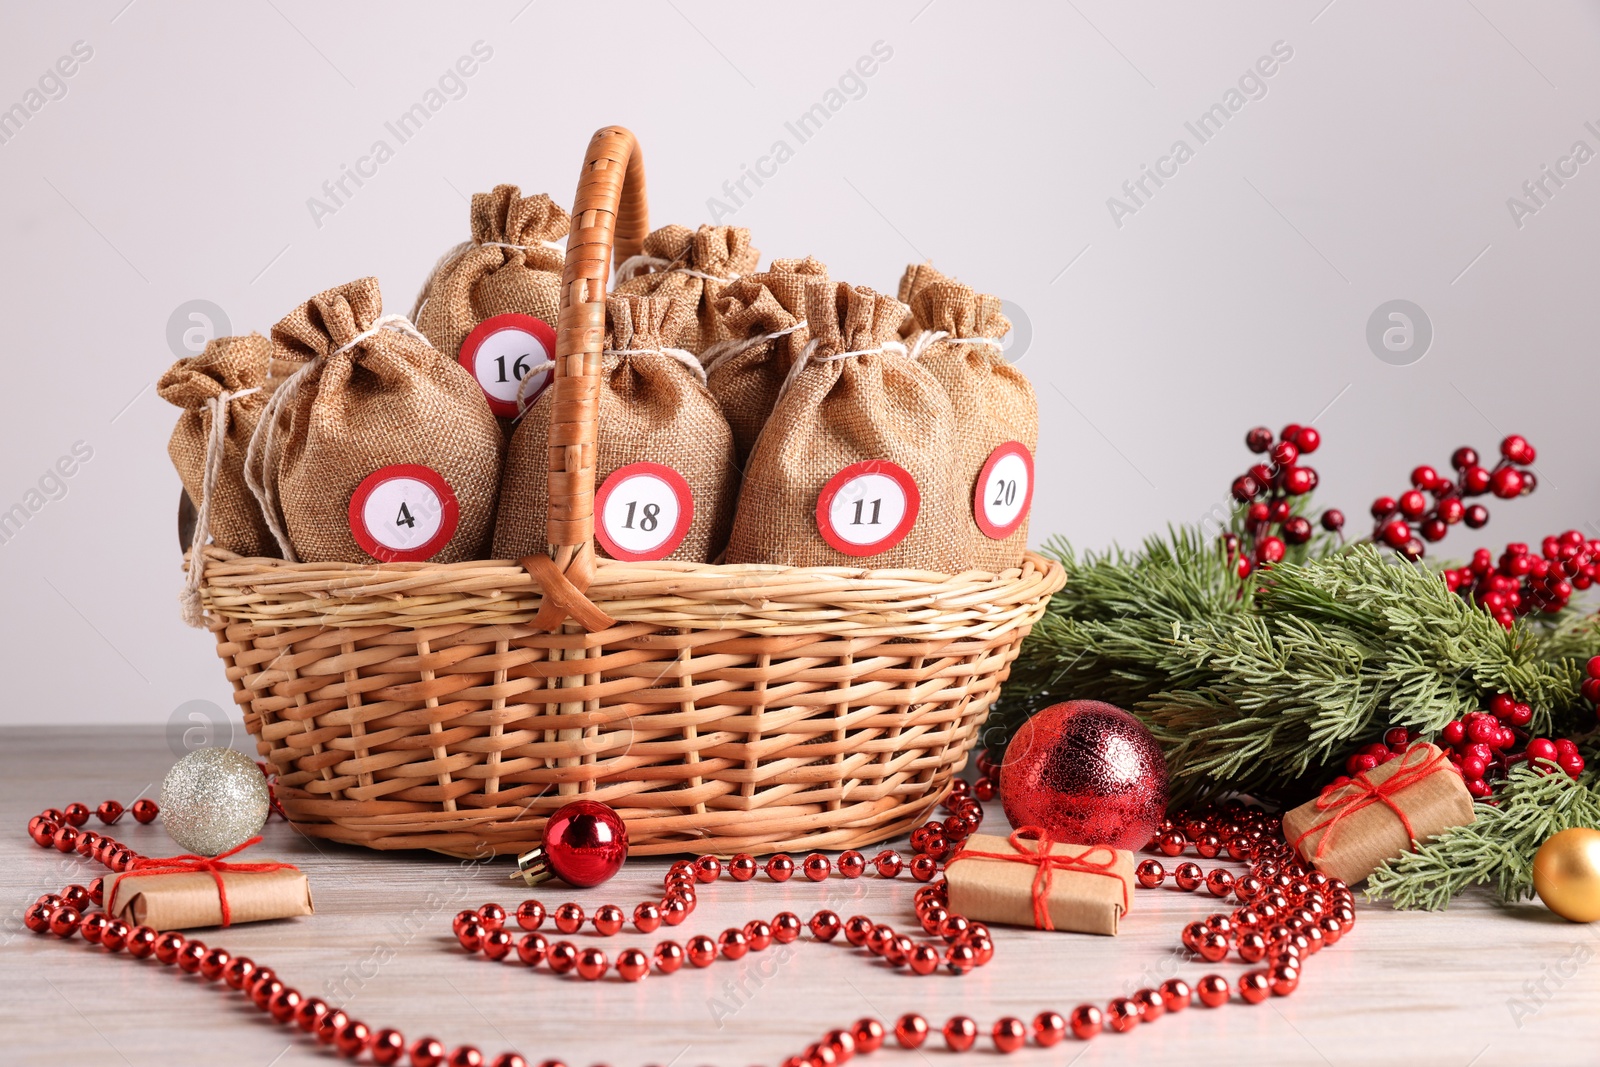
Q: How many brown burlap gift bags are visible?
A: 9